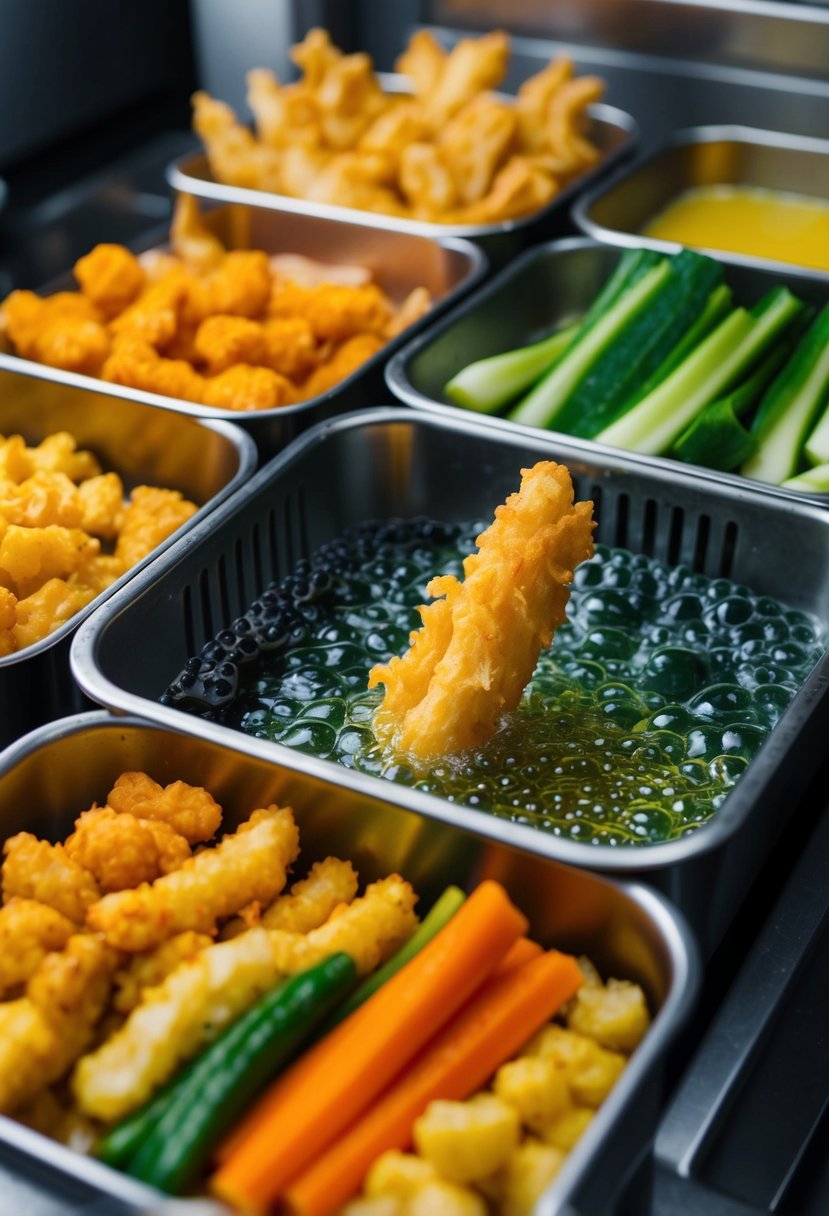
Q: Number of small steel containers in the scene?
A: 7